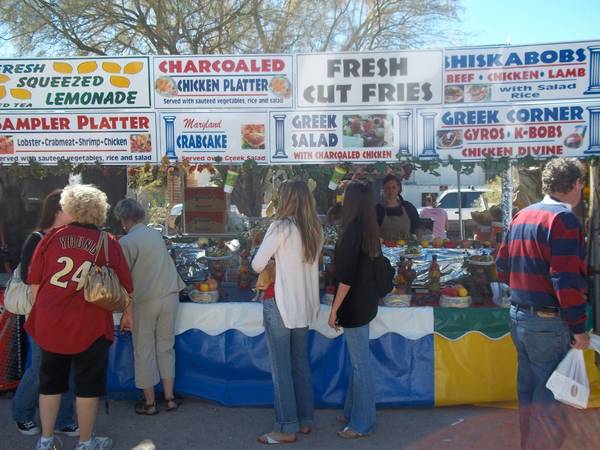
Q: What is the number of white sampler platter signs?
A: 1